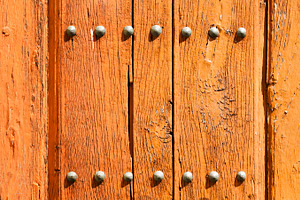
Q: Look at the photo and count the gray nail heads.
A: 14